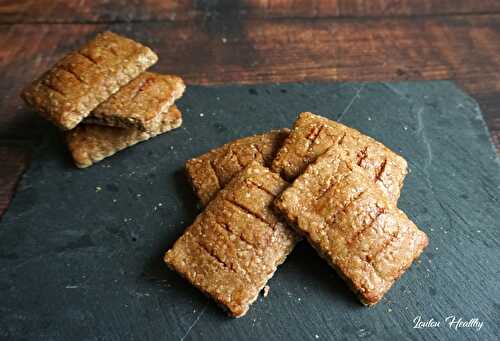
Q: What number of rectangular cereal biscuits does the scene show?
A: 7